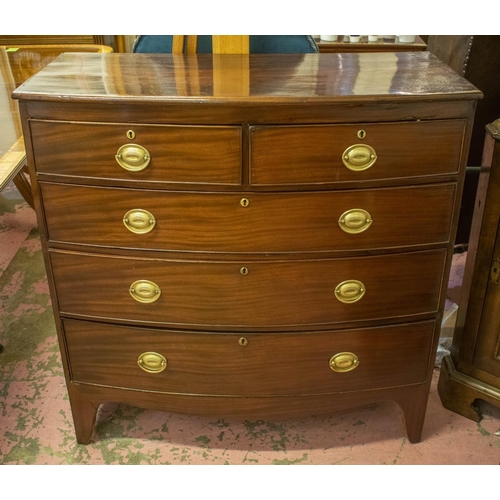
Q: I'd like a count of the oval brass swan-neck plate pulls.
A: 8